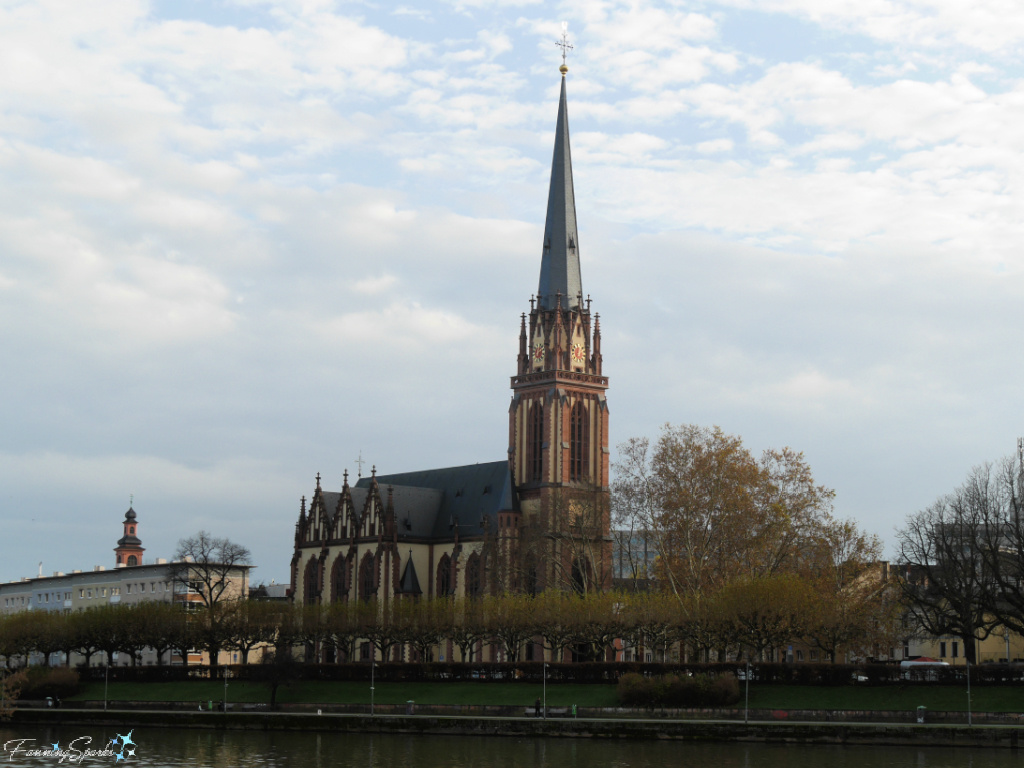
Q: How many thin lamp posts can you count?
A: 6